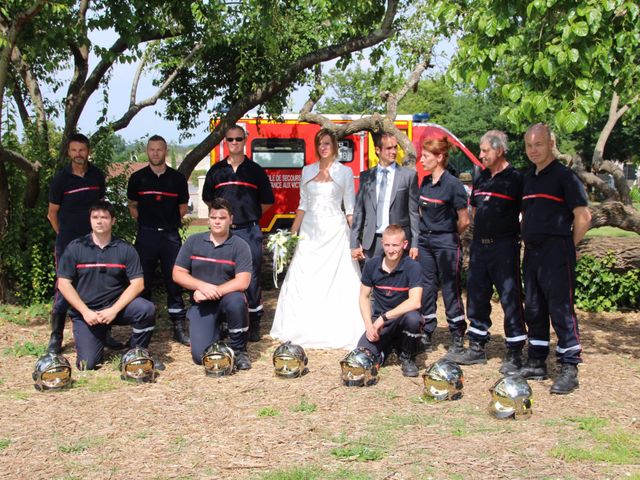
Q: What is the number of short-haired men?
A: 9